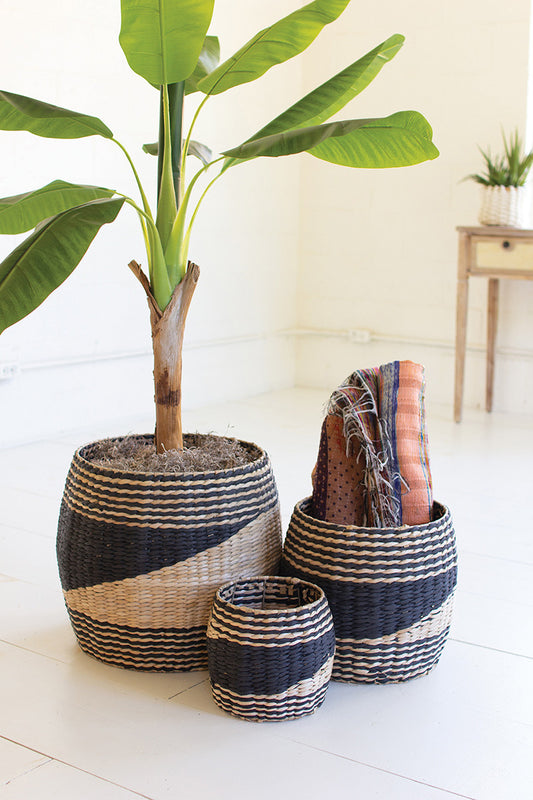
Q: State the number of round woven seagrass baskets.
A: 3